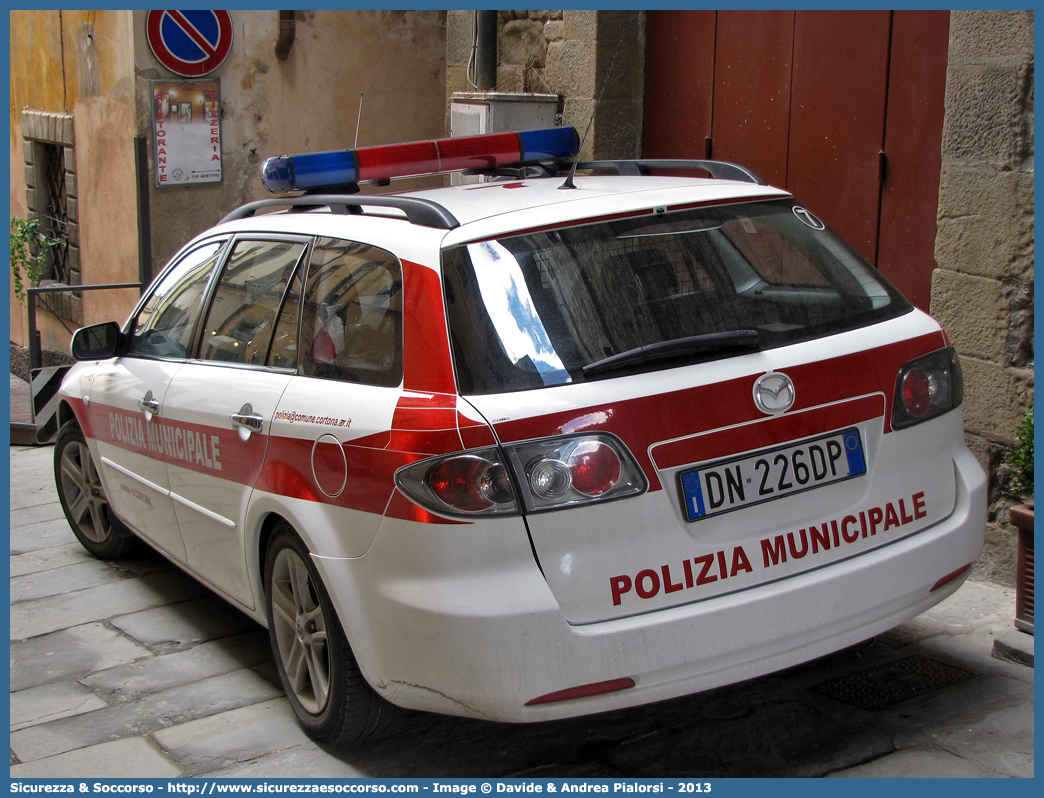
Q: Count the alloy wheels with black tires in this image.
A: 2